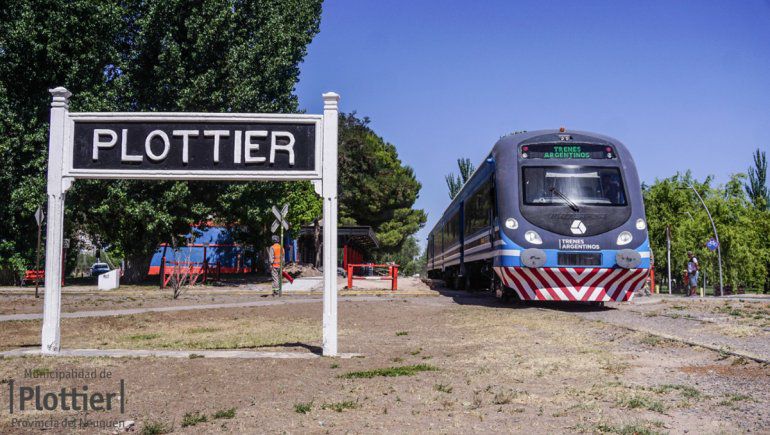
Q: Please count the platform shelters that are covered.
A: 1